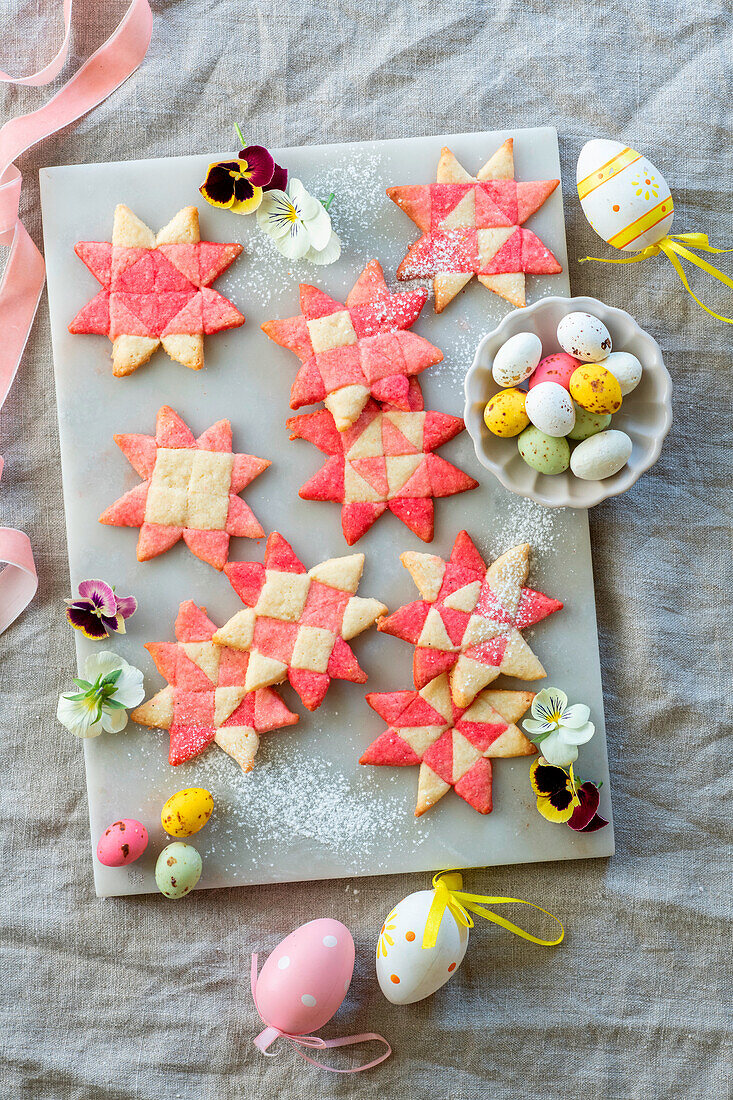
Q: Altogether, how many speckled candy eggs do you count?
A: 13